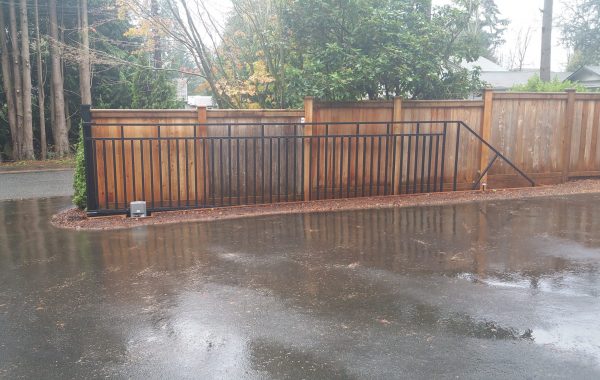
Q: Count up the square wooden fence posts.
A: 5